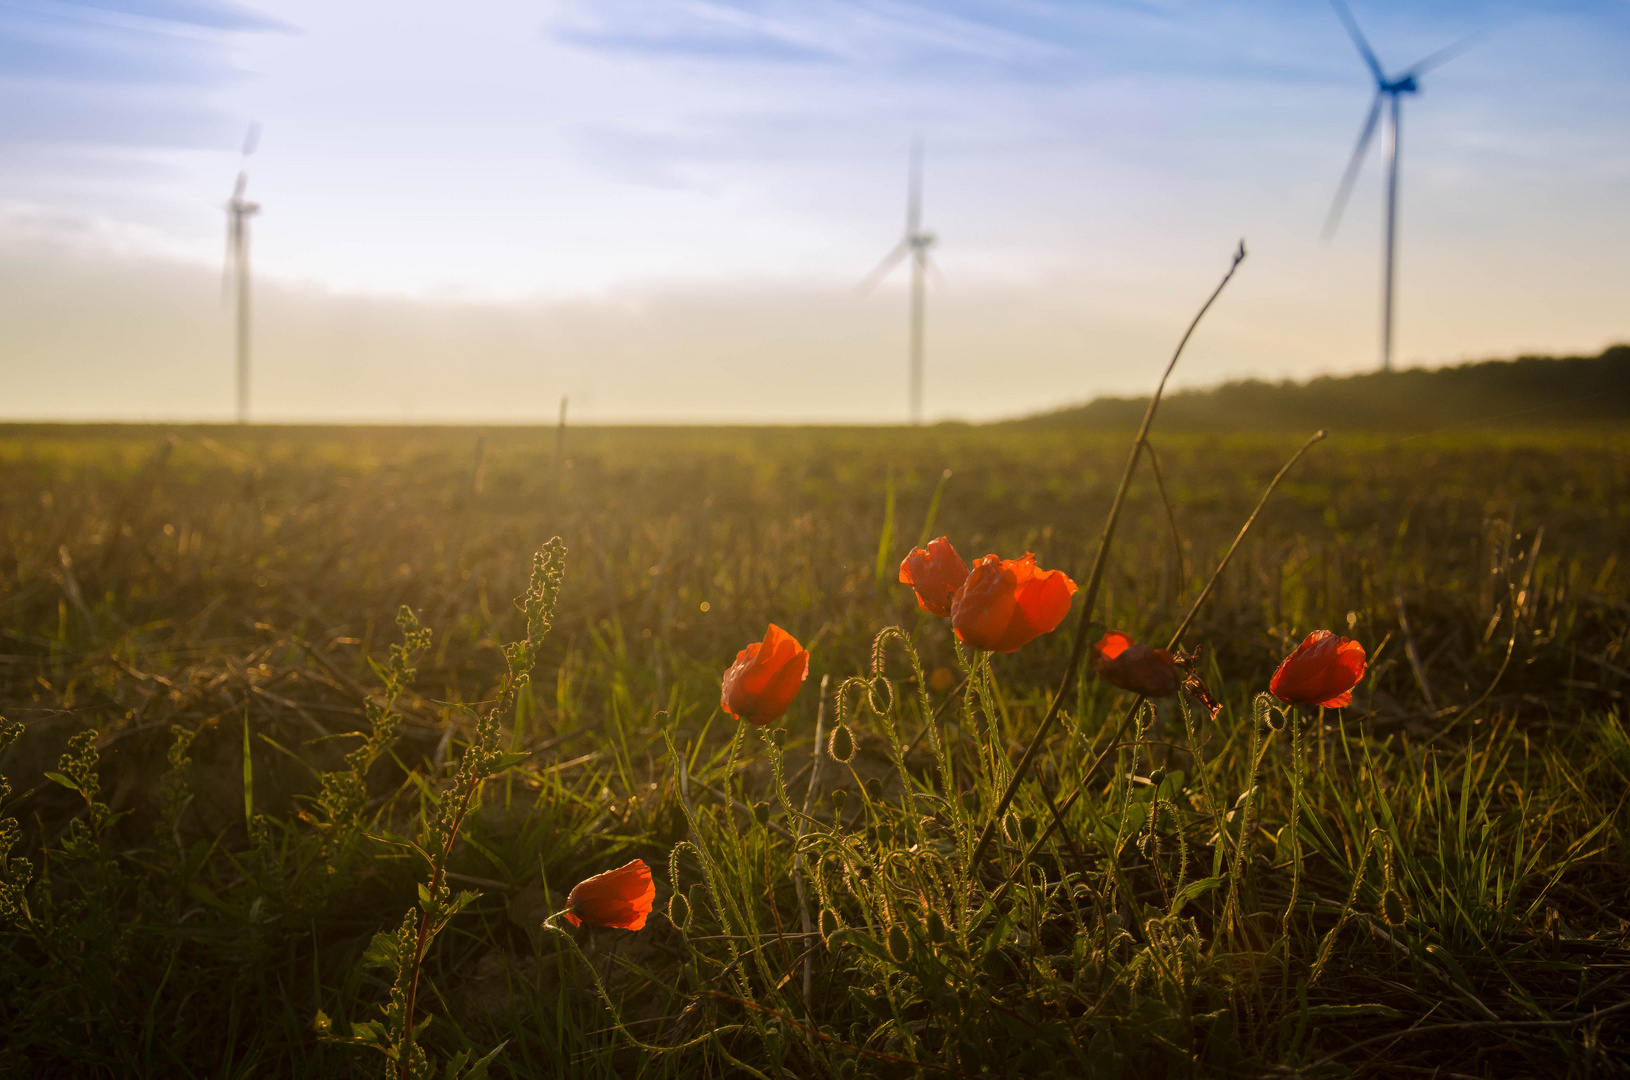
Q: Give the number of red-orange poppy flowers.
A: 6